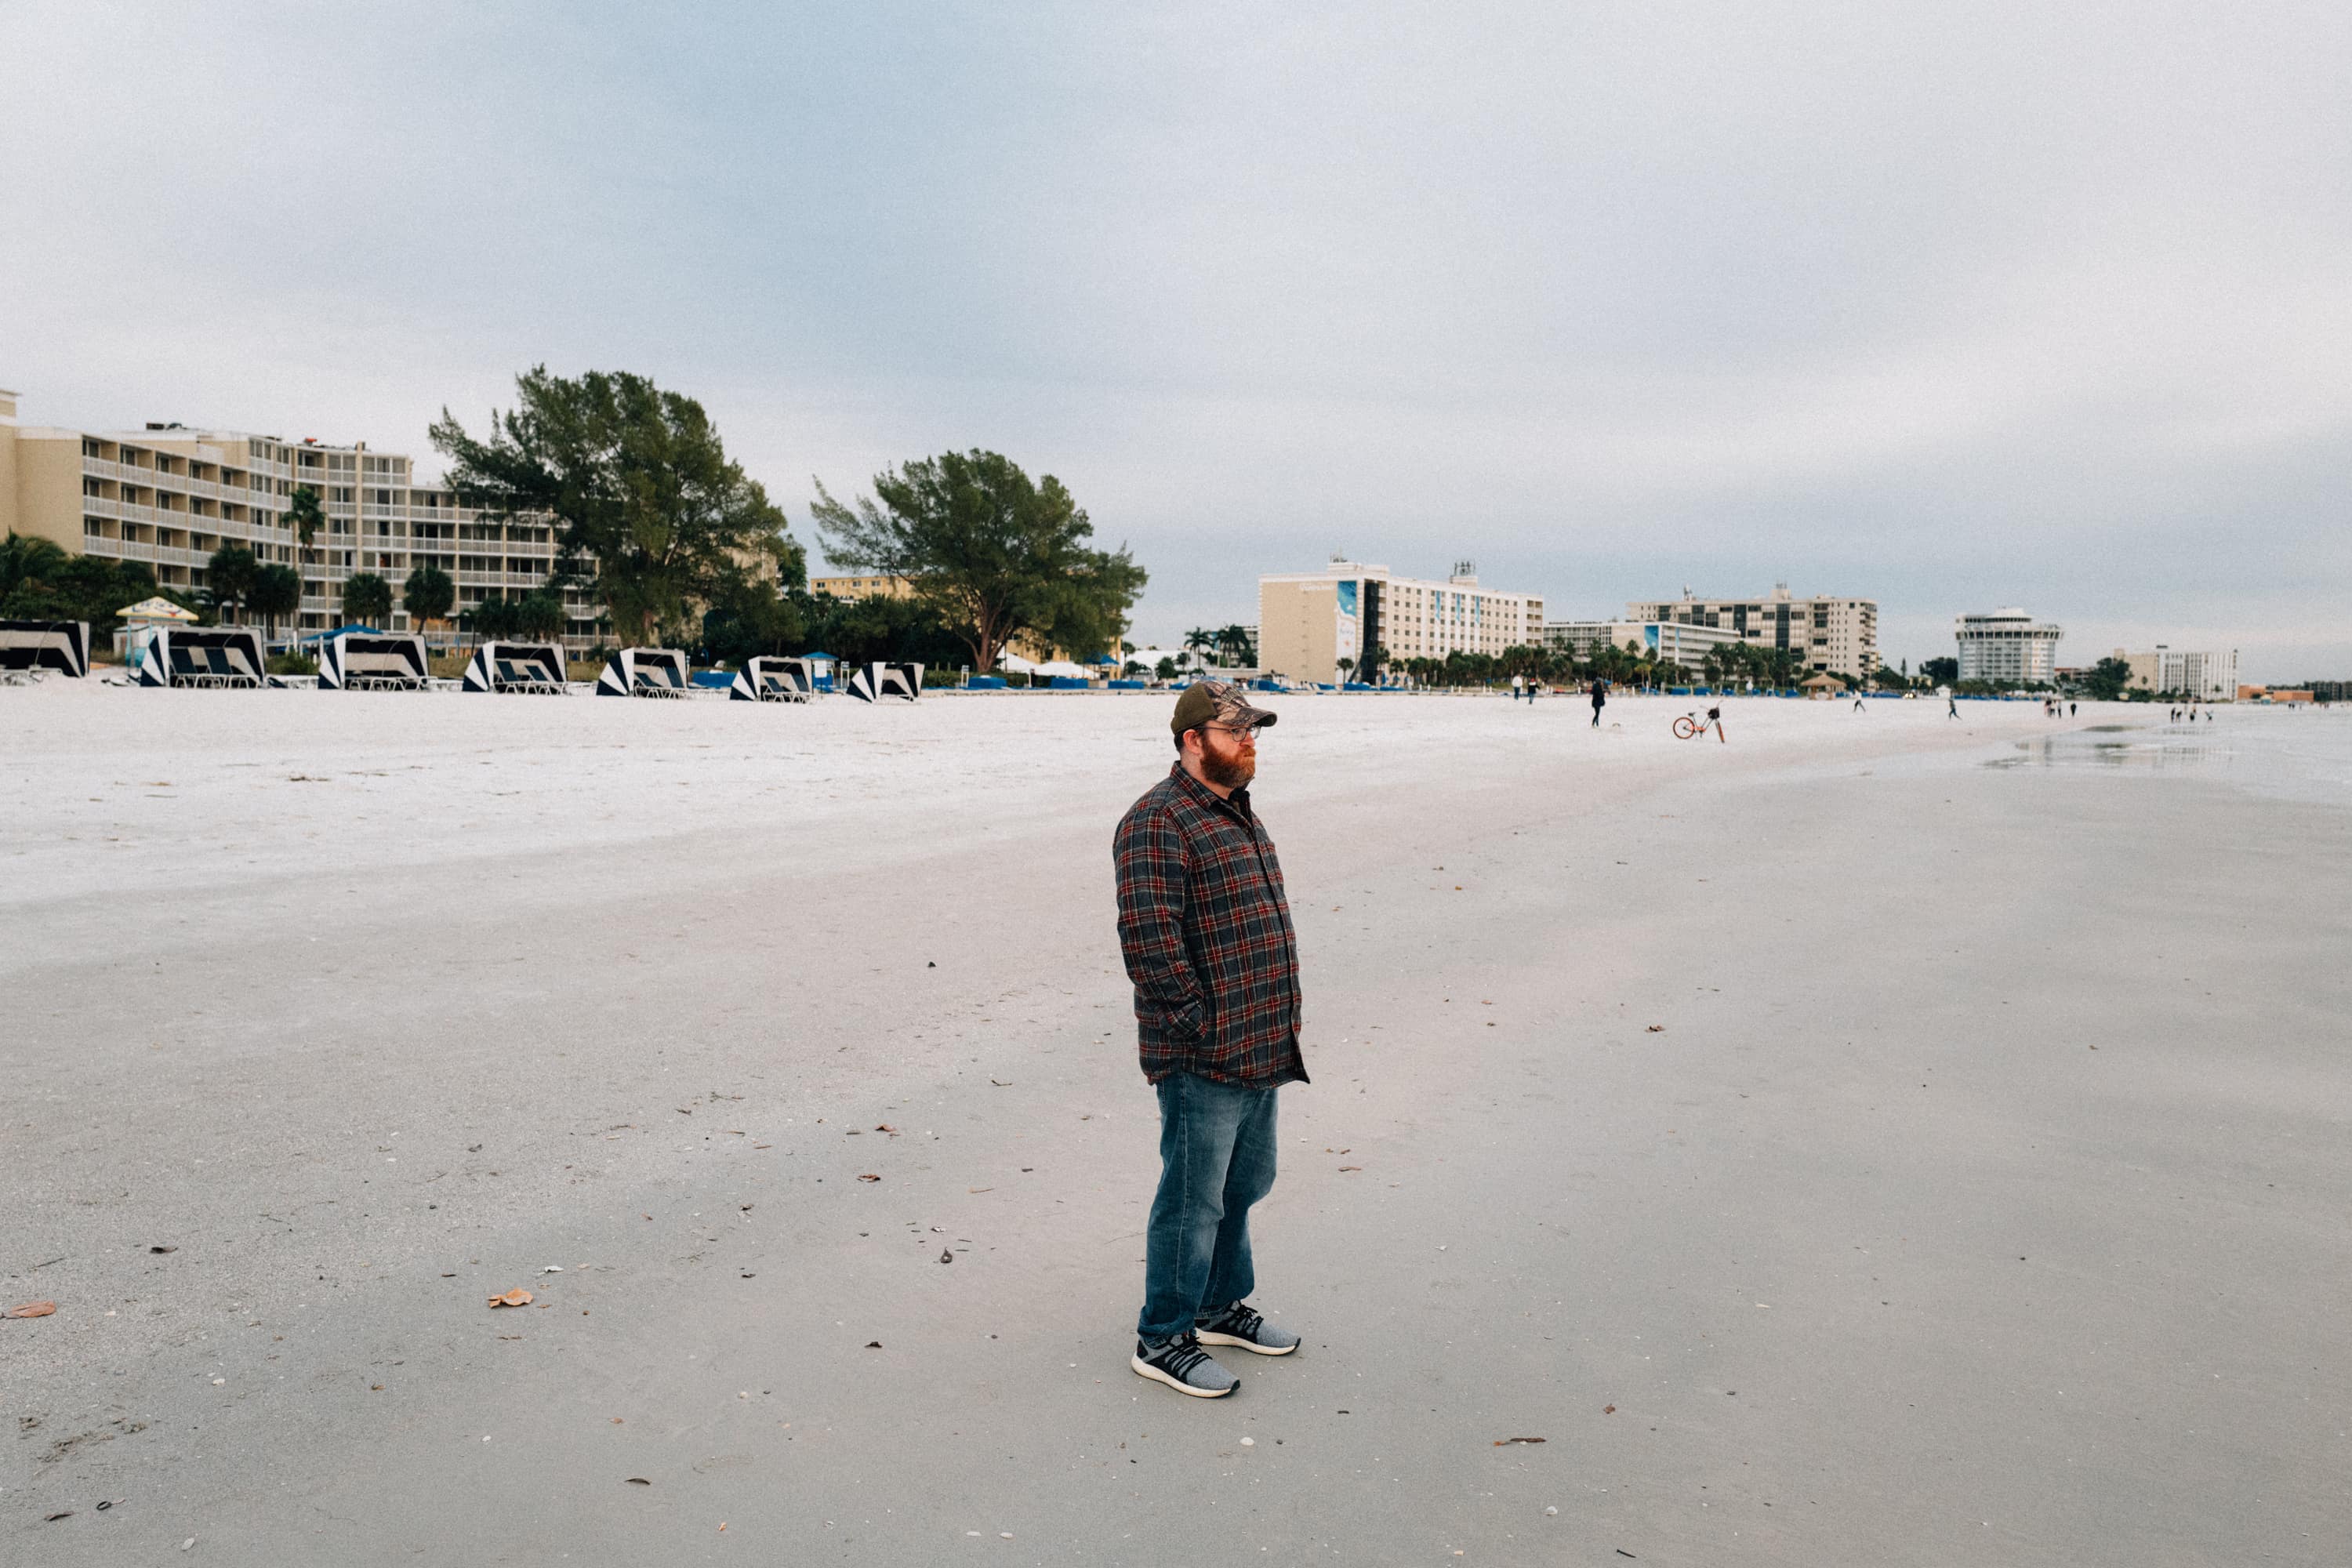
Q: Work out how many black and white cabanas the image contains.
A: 7